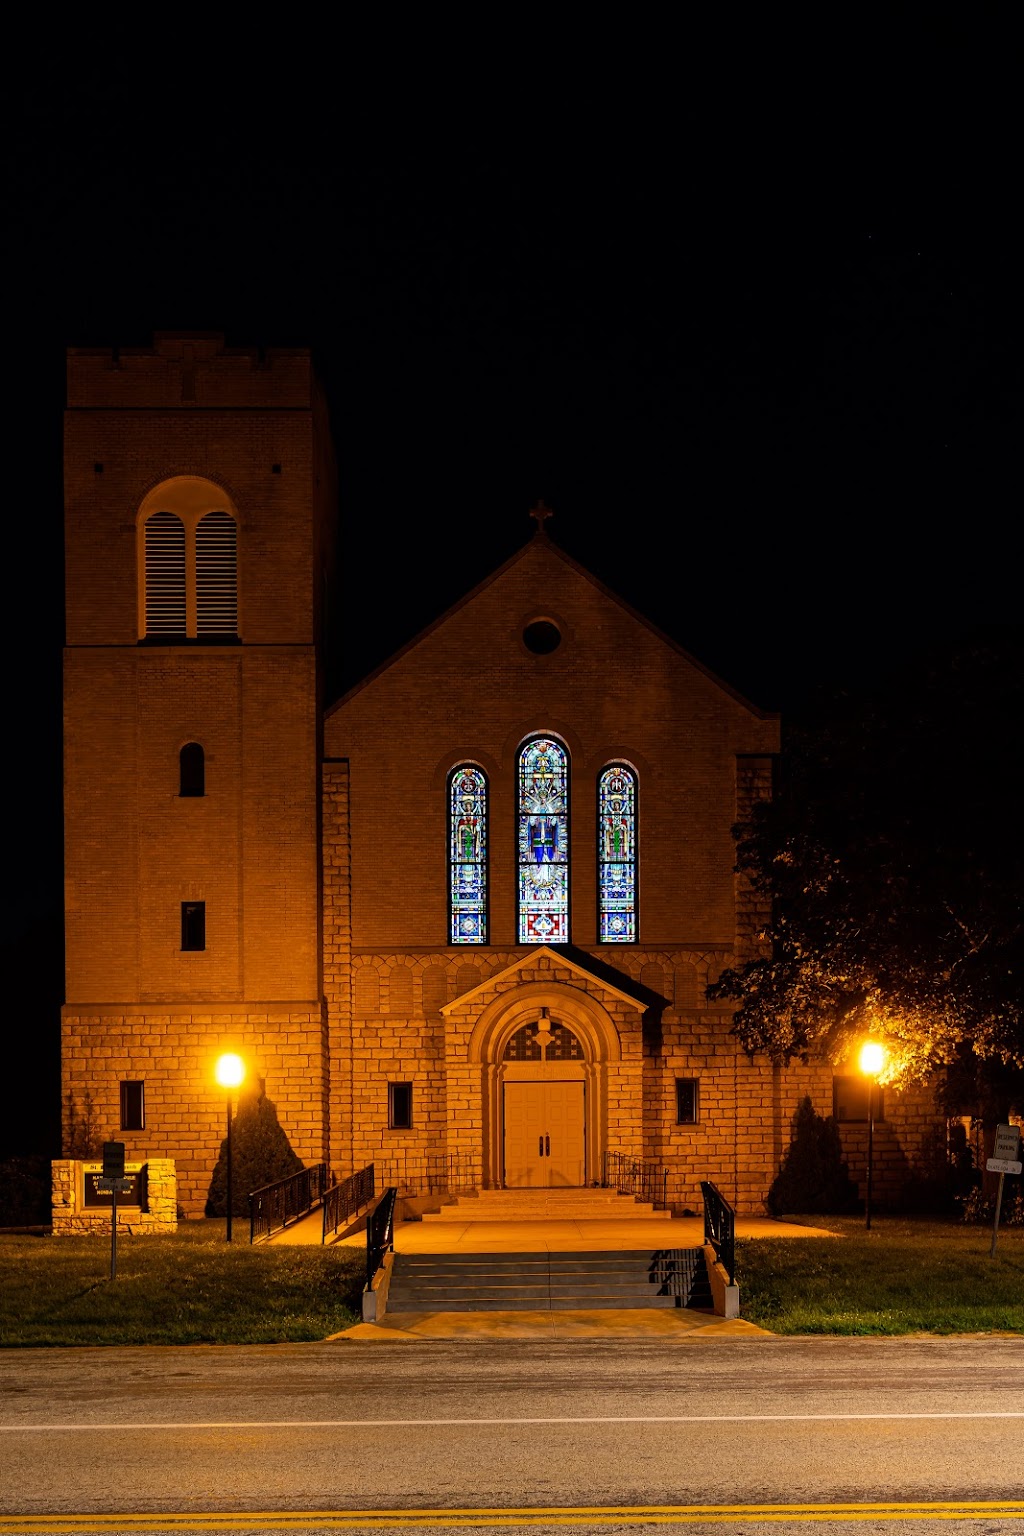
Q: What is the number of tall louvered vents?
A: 2